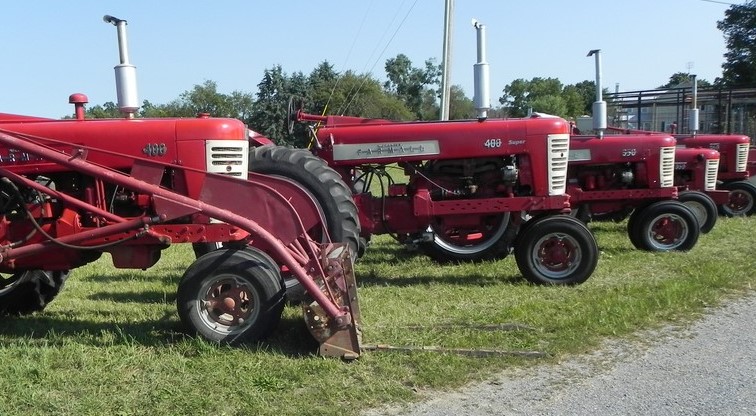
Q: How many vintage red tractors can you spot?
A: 5